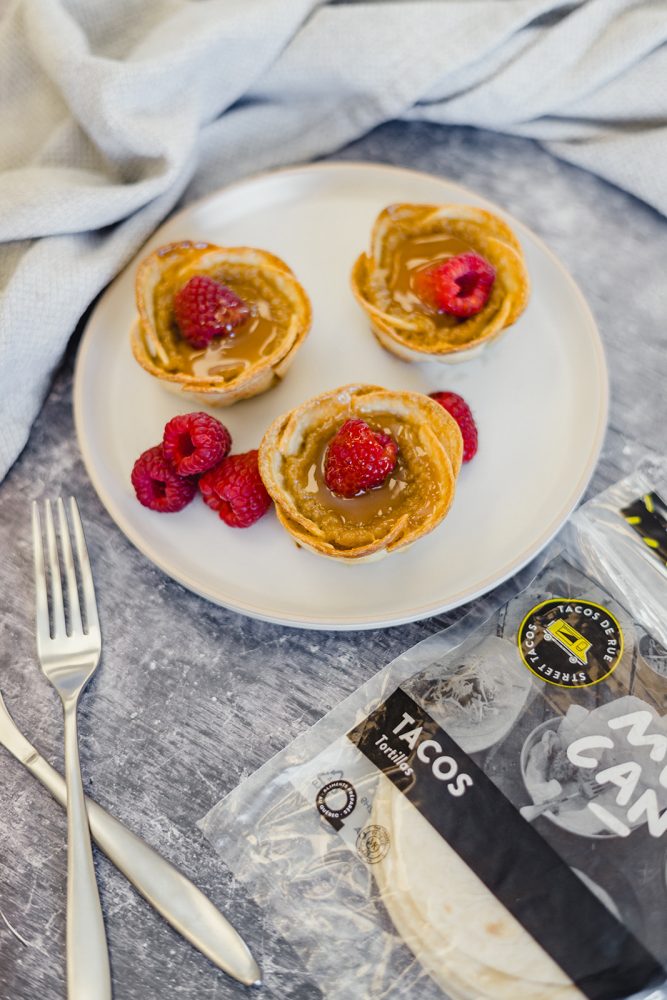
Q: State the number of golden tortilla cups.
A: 3